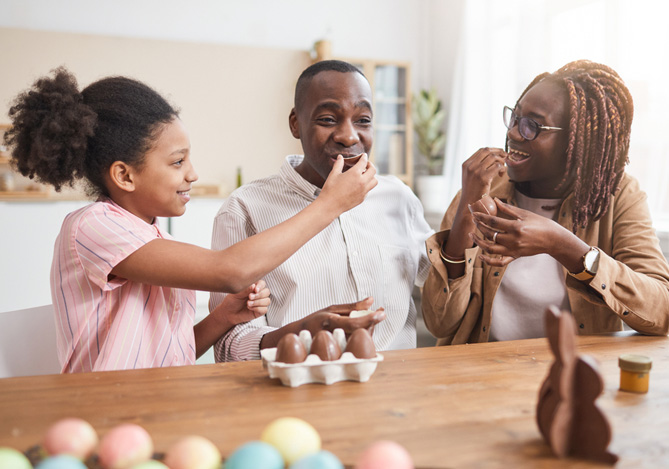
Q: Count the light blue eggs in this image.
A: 3